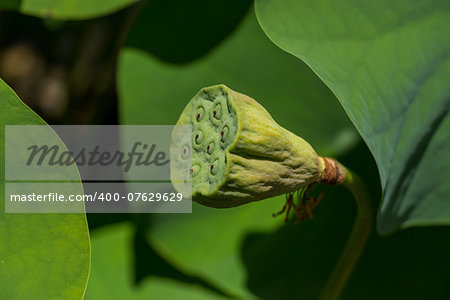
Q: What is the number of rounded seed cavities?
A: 8